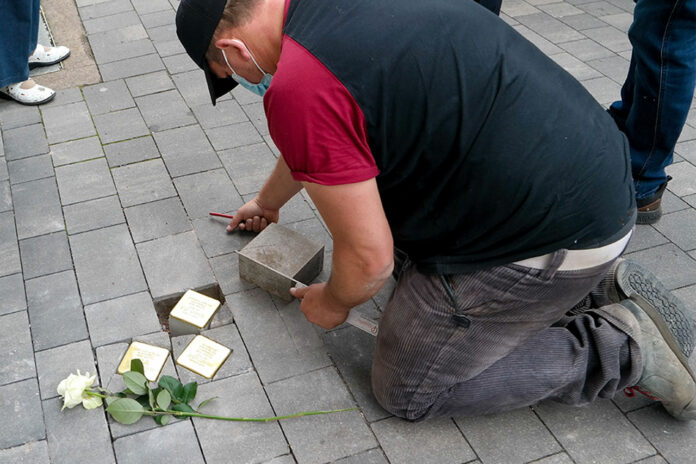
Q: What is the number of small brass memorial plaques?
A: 3